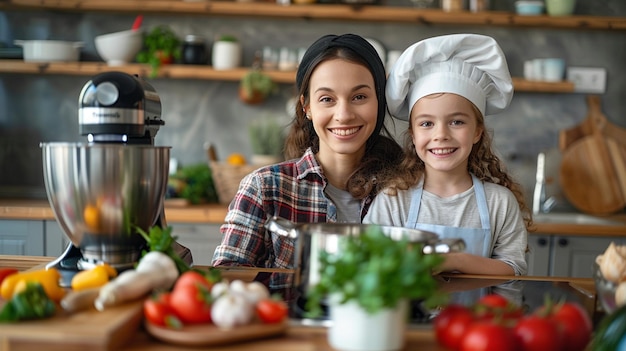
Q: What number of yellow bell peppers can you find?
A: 2